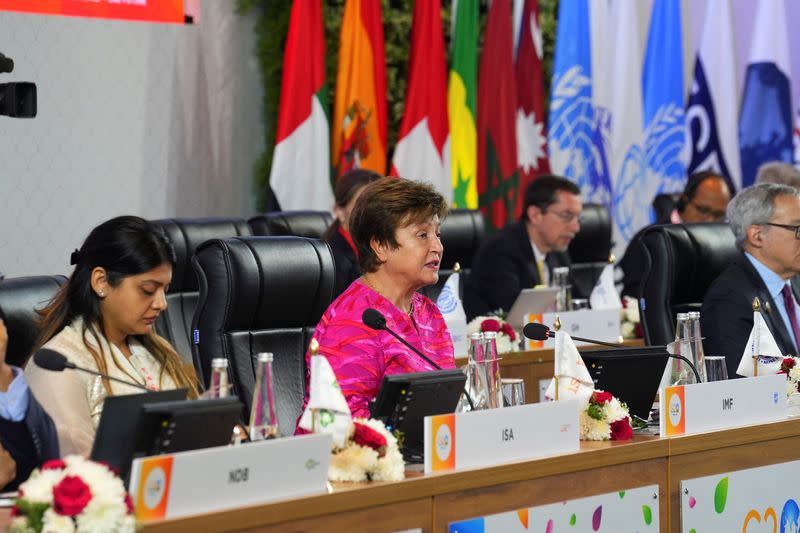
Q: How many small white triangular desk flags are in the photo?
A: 5